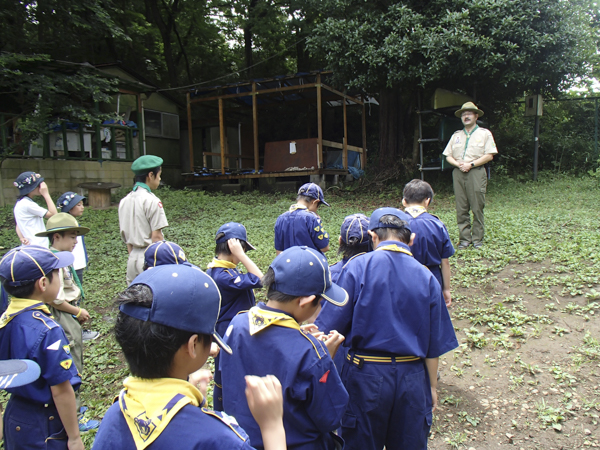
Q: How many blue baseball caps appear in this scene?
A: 9